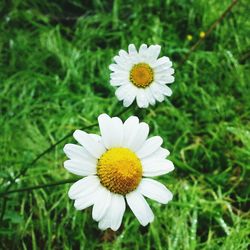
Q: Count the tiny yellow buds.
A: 2